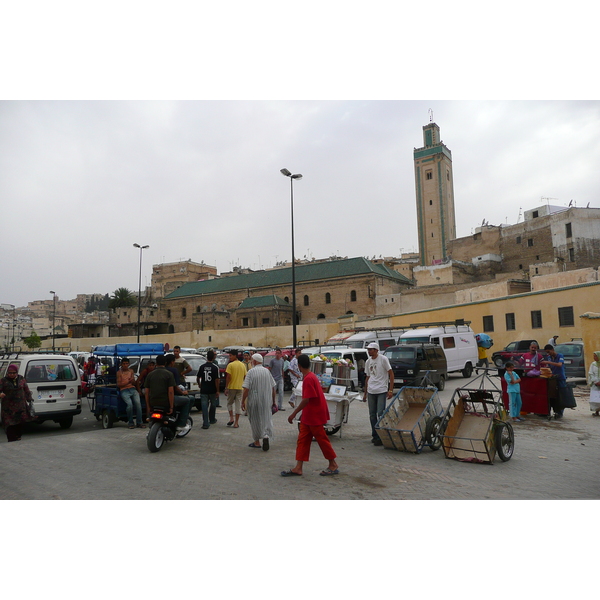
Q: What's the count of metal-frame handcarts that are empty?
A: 2